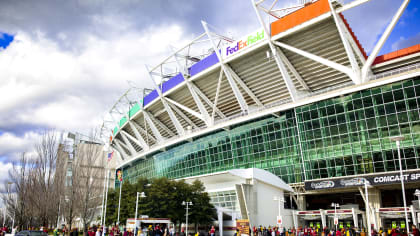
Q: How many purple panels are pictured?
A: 3